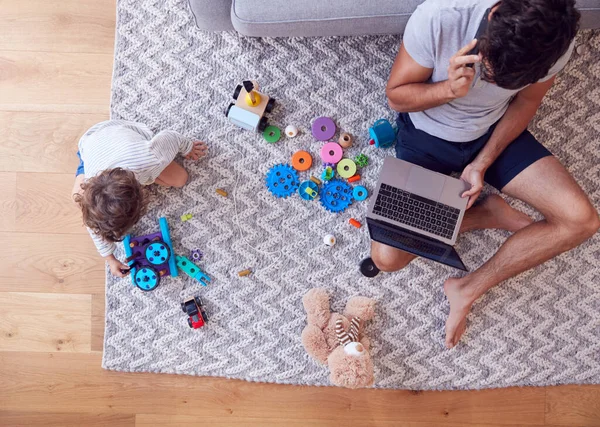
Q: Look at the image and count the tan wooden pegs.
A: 3